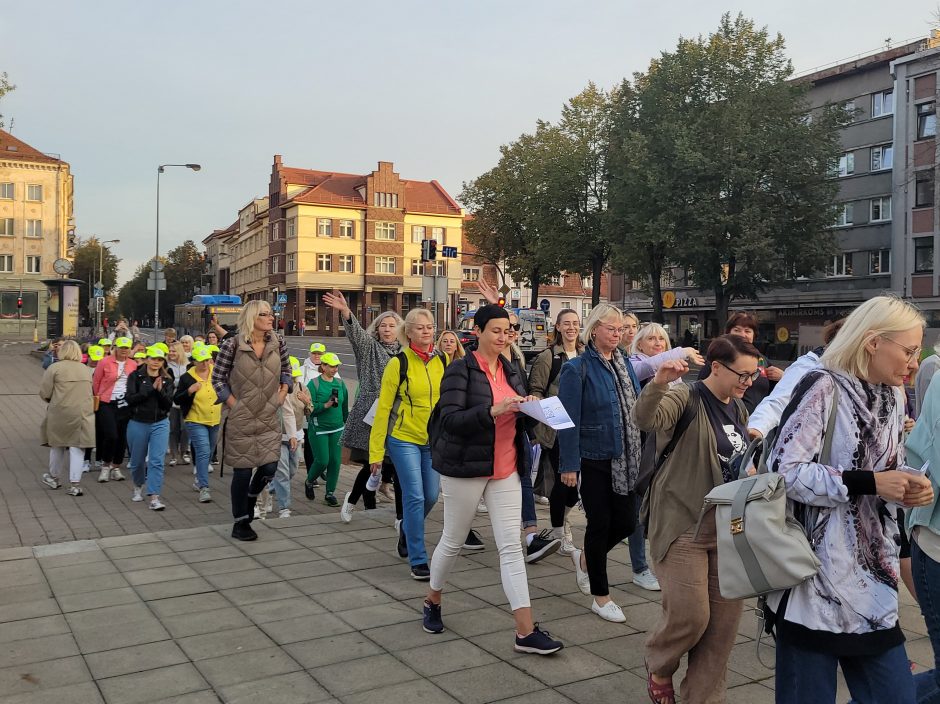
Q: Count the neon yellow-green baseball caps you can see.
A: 12